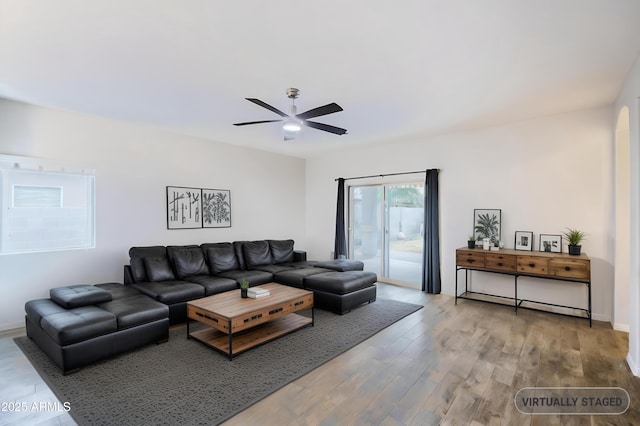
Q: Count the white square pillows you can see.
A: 0